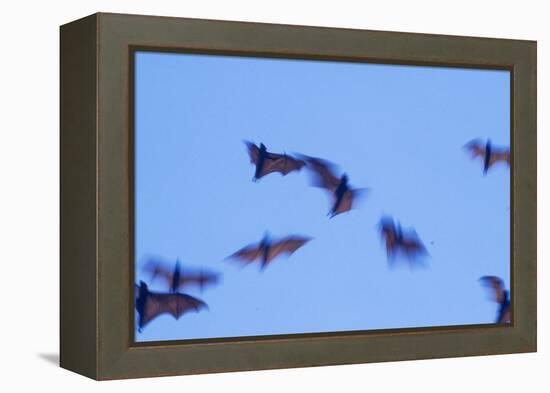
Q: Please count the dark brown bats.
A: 8